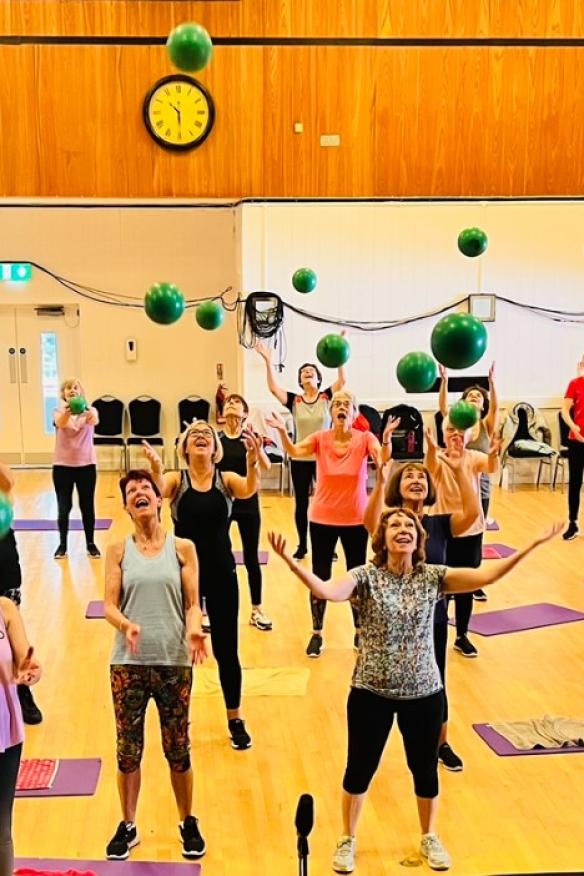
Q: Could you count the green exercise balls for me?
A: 11